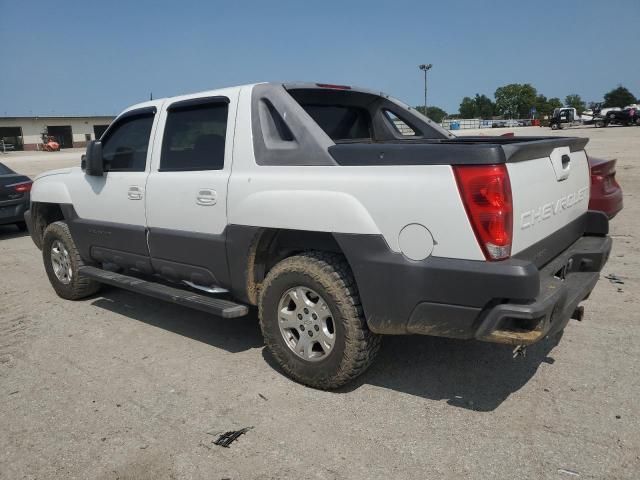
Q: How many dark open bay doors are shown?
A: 3